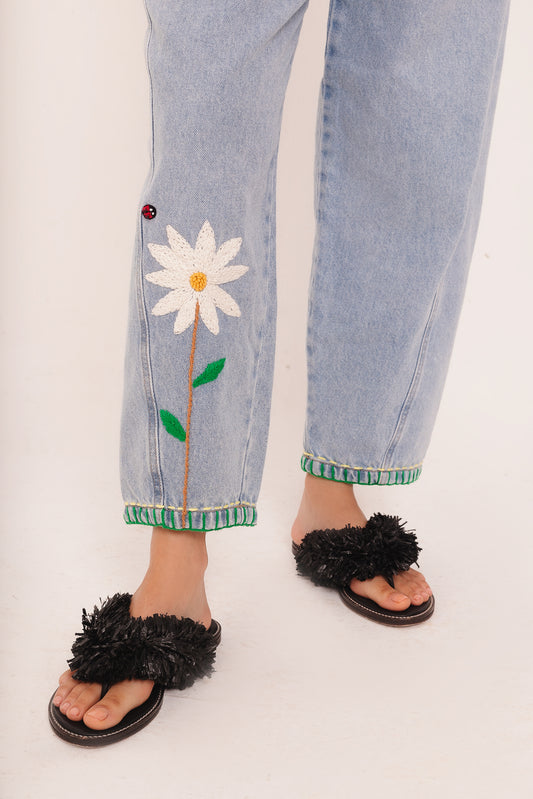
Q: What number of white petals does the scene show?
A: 10